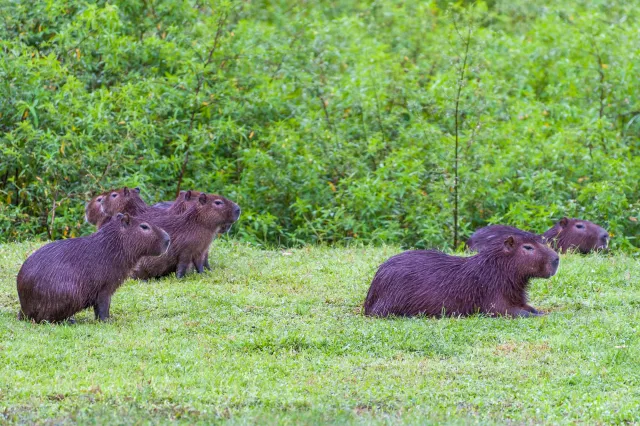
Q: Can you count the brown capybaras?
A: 7